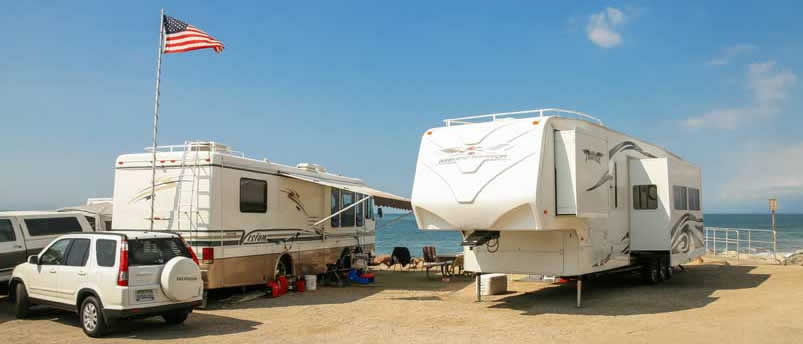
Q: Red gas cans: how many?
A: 3